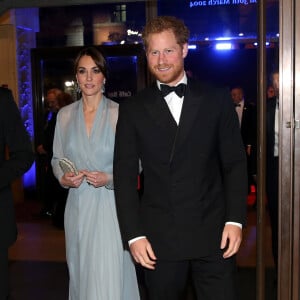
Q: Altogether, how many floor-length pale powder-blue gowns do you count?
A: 1